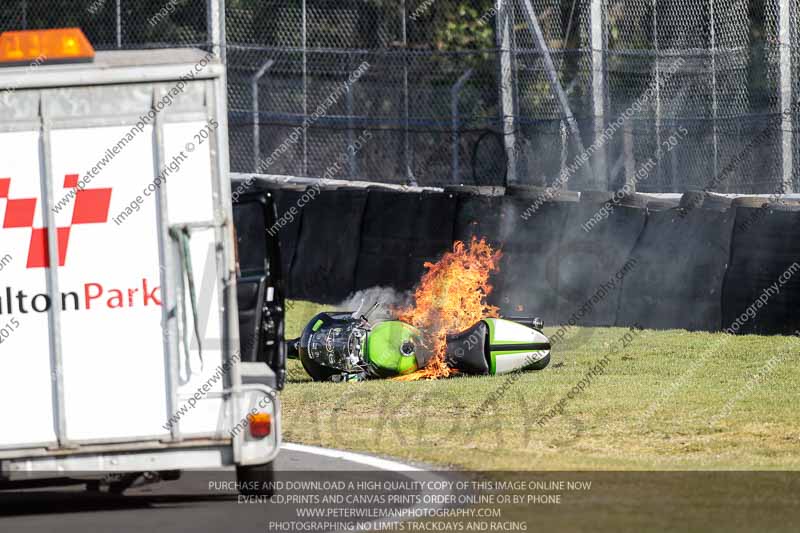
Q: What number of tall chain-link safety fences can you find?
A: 1